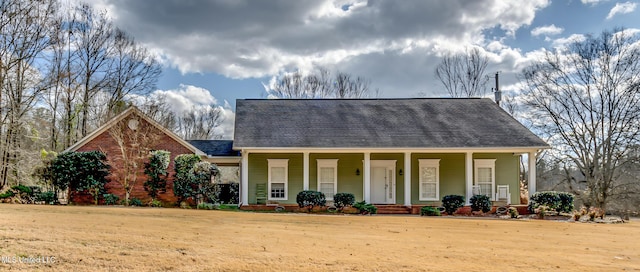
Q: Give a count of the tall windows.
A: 4